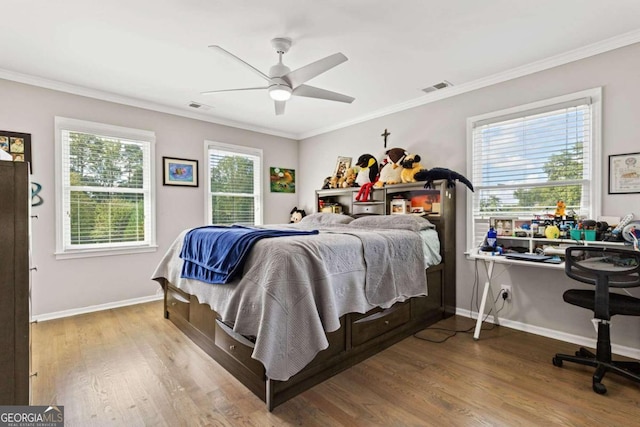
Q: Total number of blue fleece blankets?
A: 1